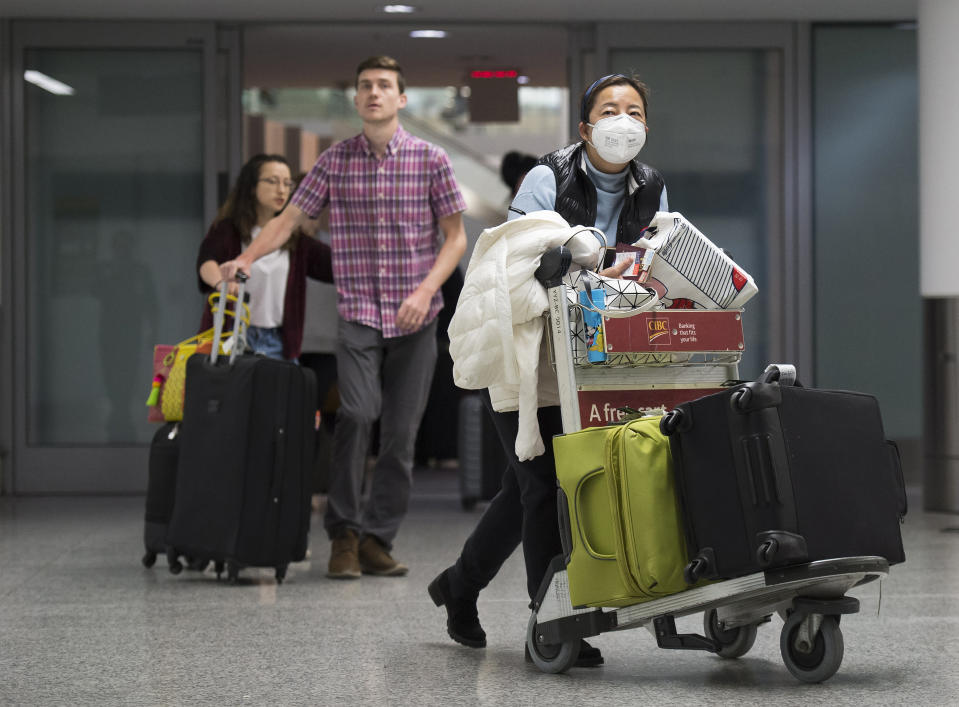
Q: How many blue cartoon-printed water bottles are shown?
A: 1